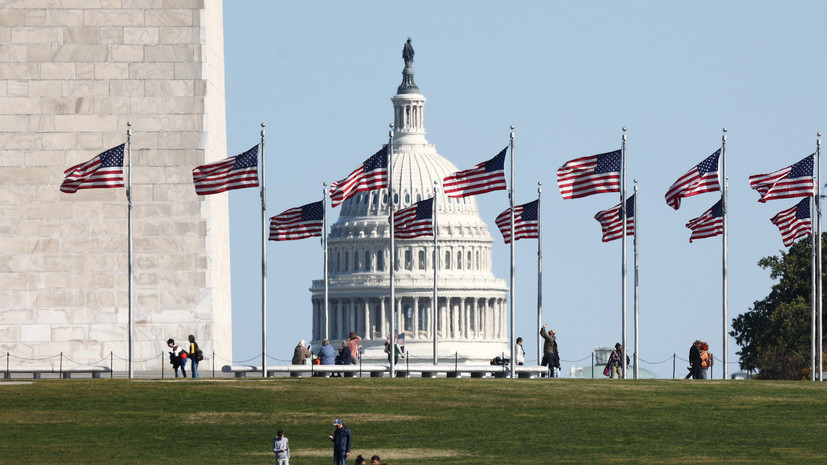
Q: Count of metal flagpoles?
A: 13